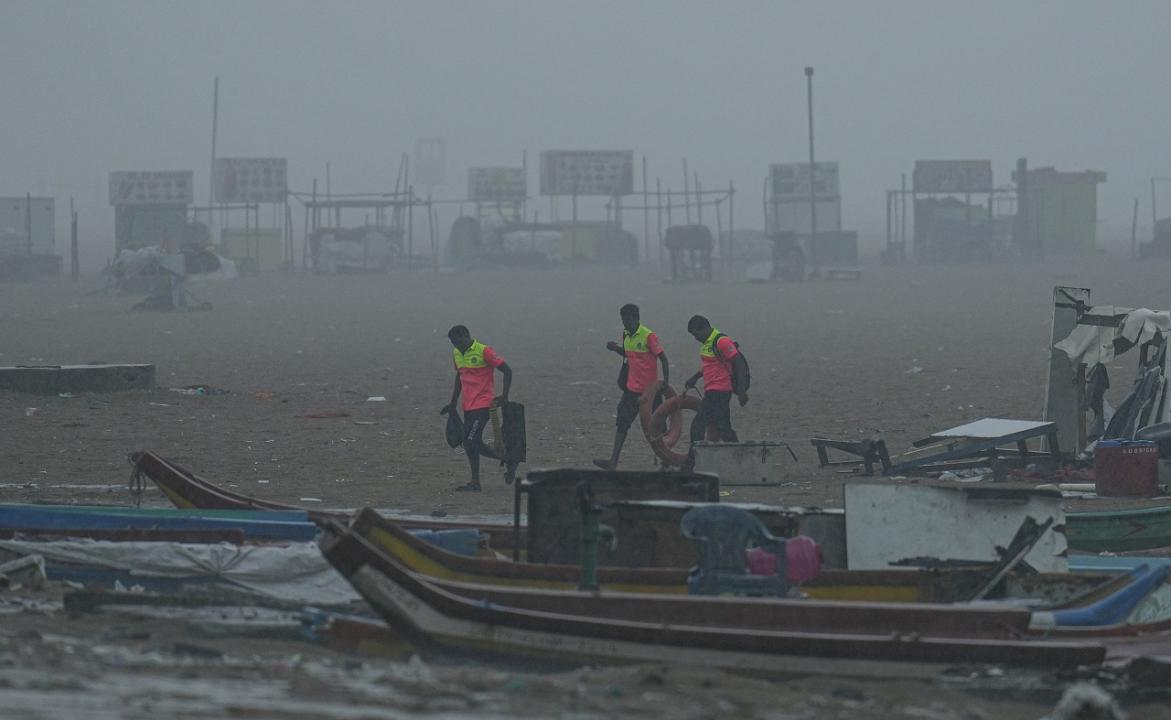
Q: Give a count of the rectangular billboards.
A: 6